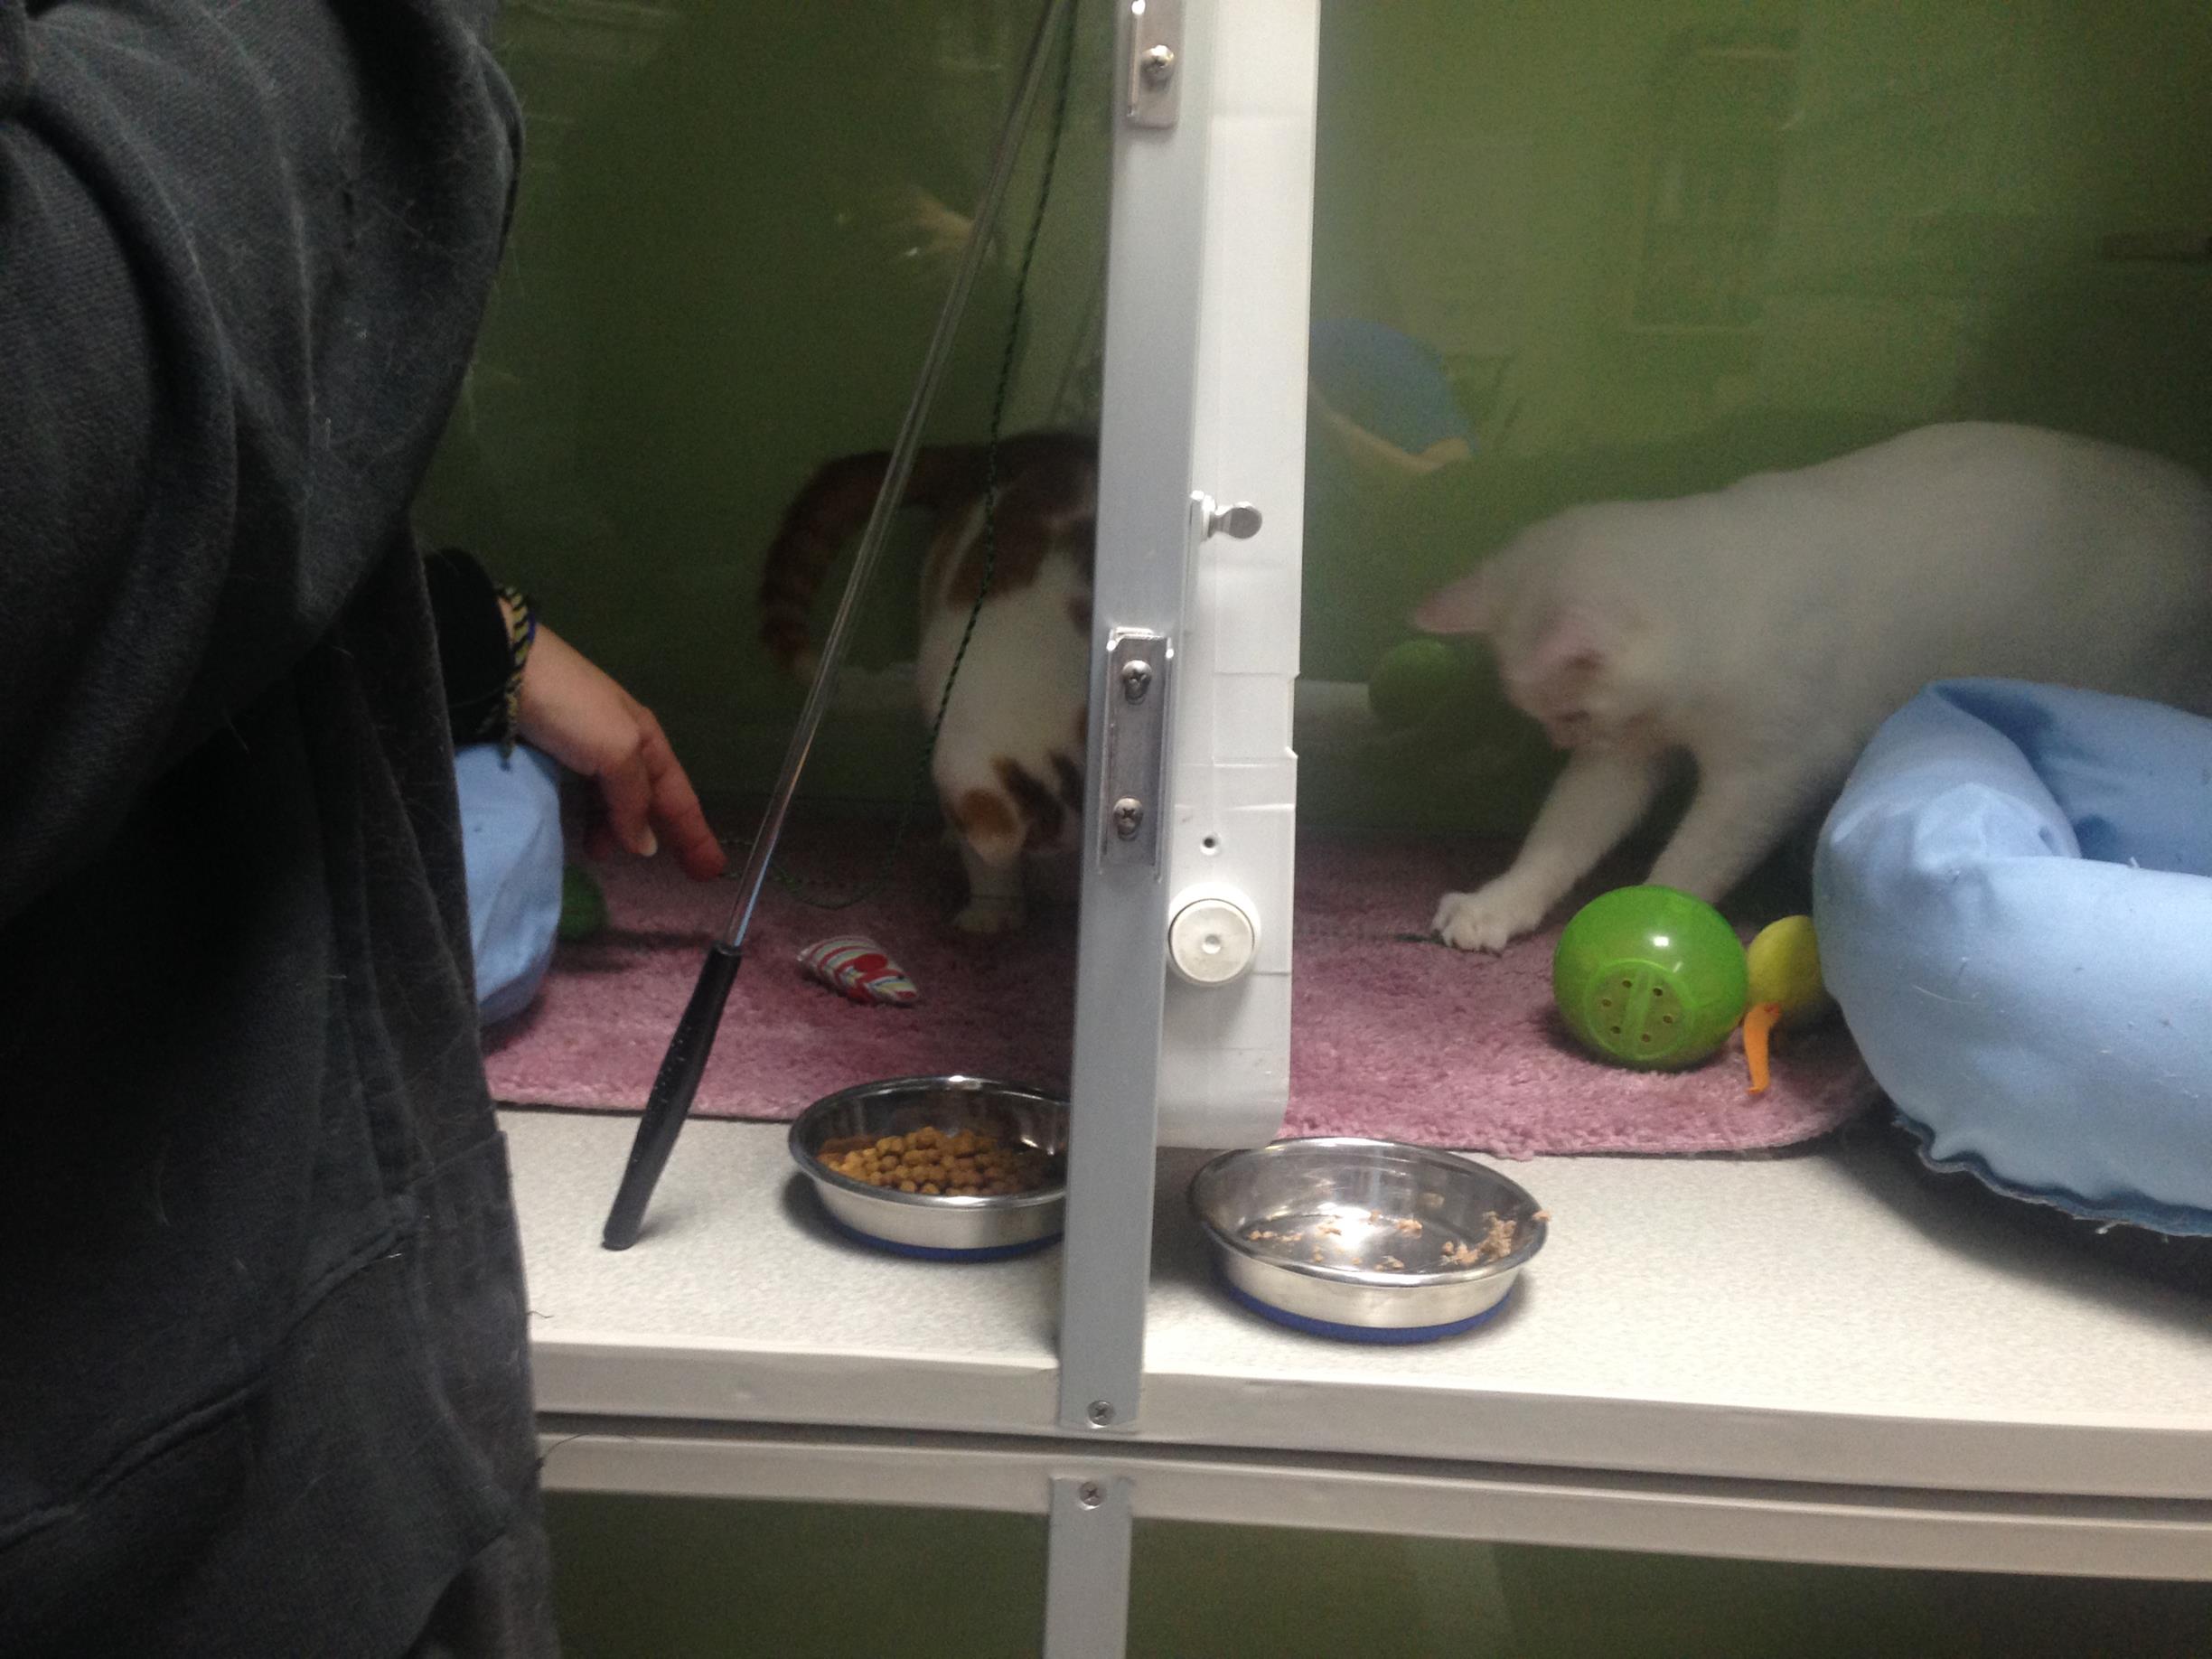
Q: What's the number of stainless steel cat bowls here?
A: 2